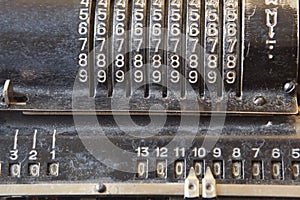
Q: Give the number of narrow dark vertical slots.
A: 9